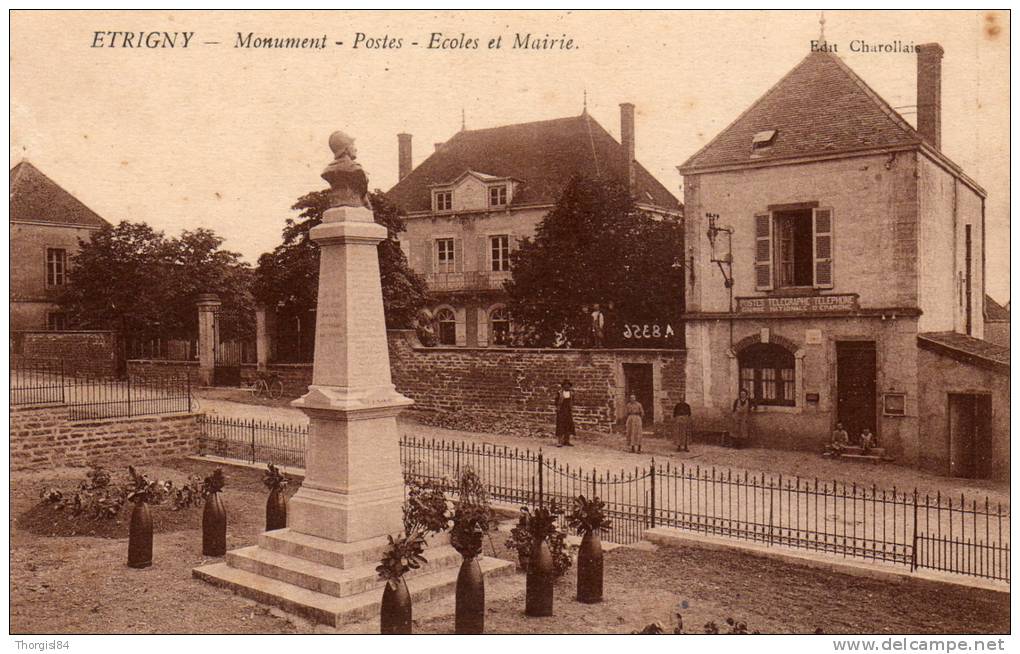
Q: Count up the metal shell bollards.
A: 7